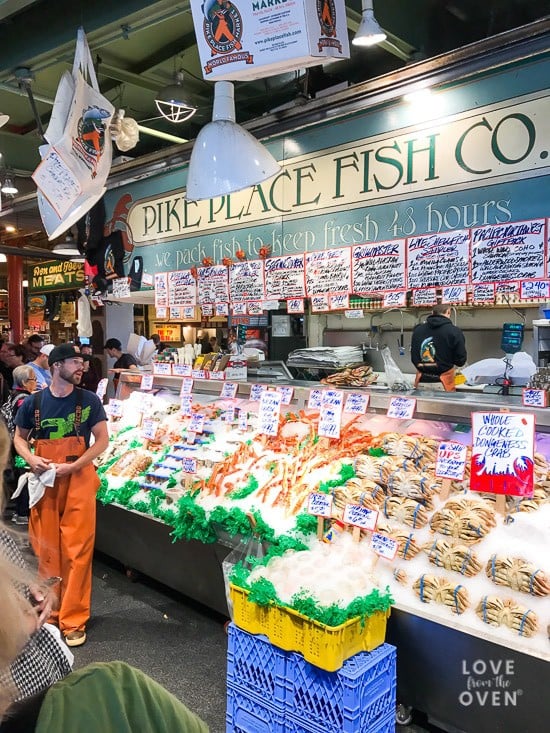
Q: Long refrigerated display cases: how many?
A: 1